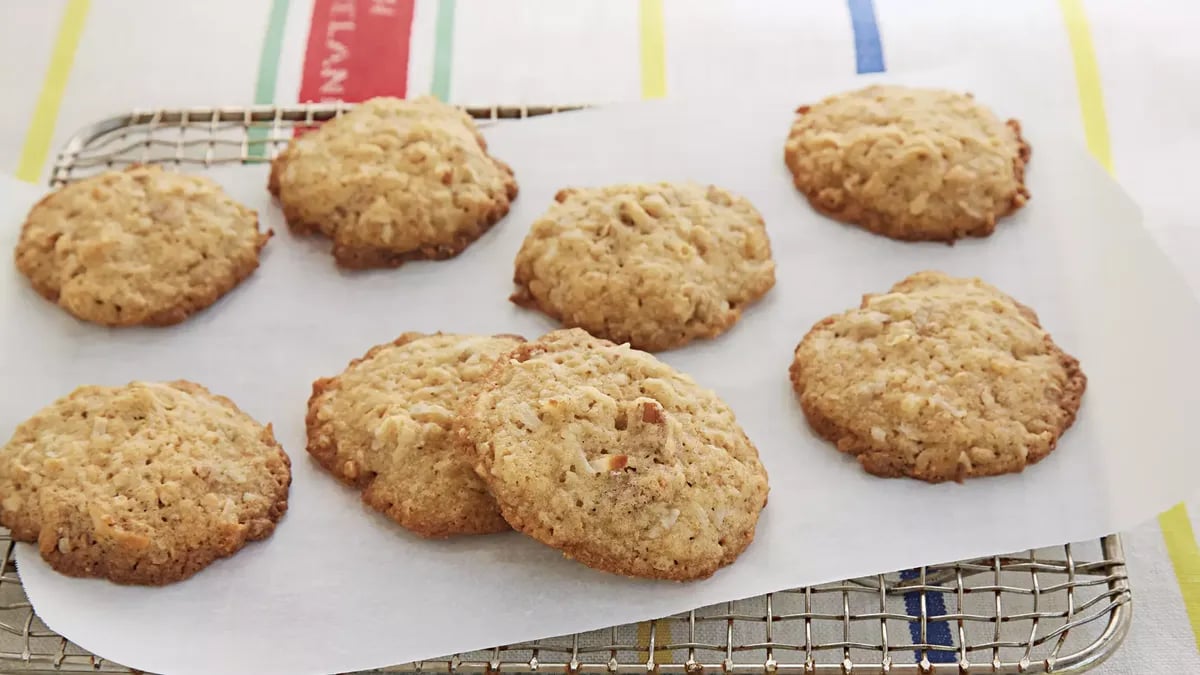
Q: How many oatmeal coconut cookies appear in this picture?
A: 8